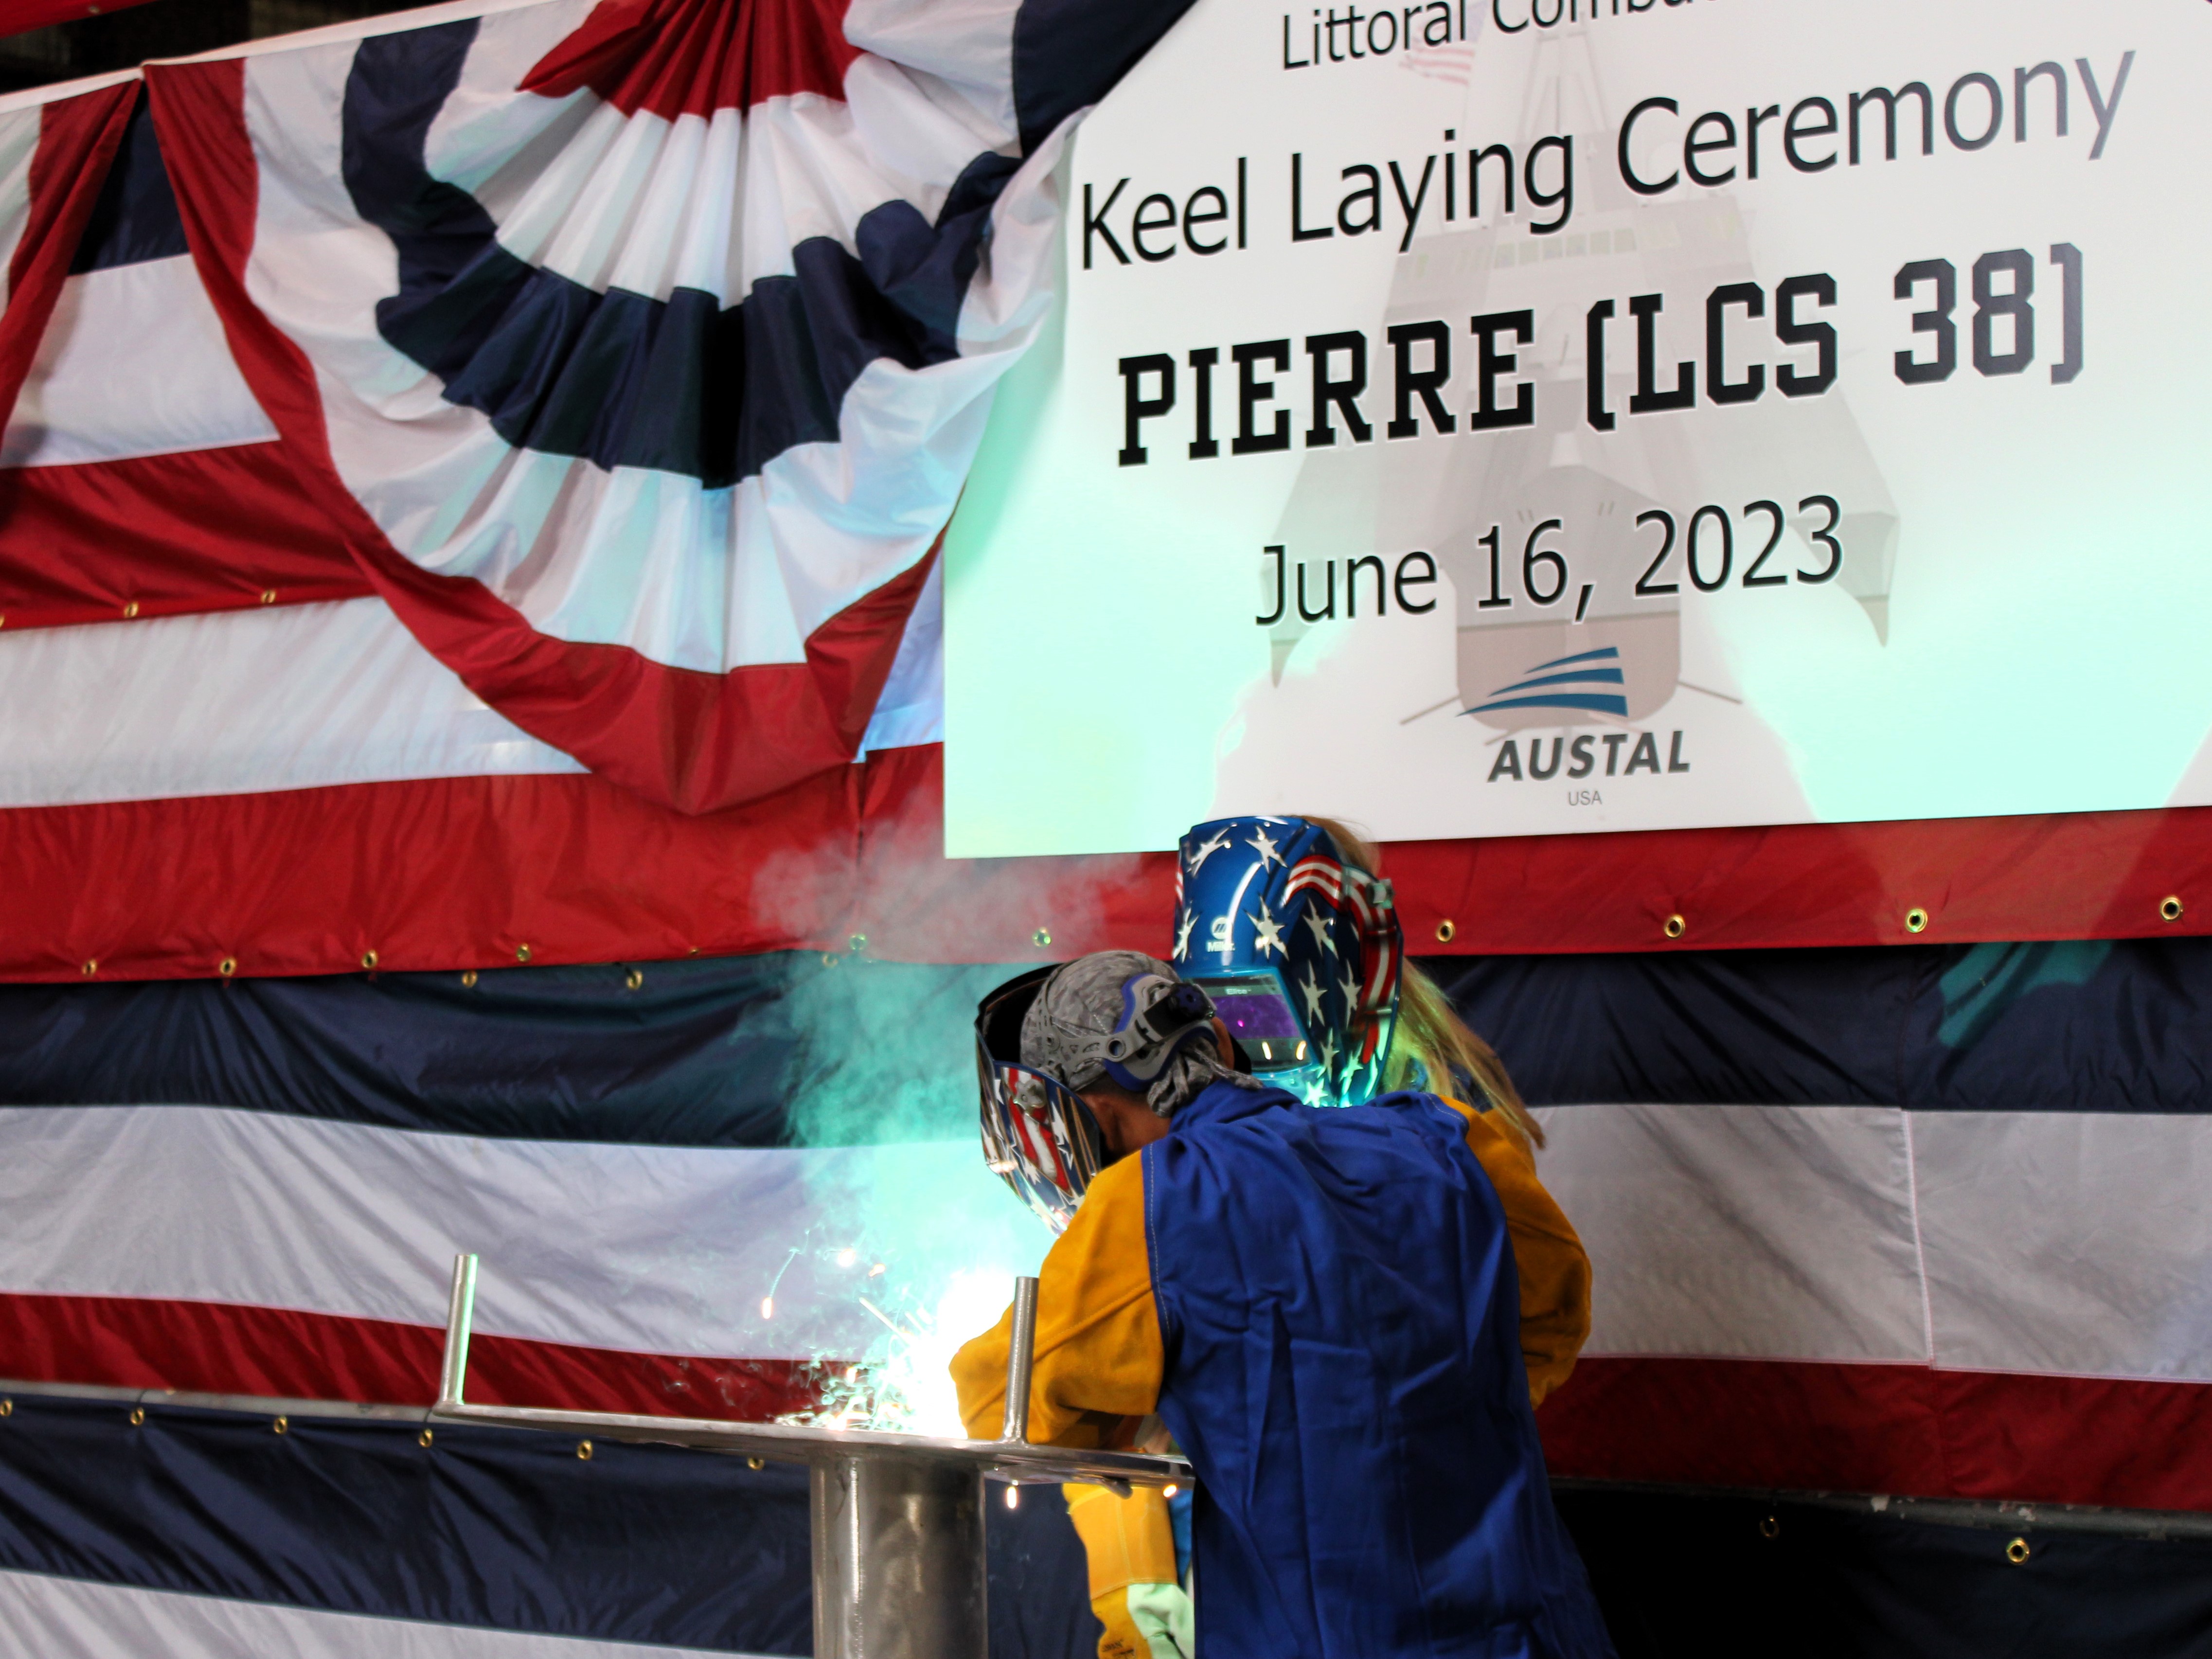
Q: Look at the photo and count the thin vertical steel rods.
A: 2